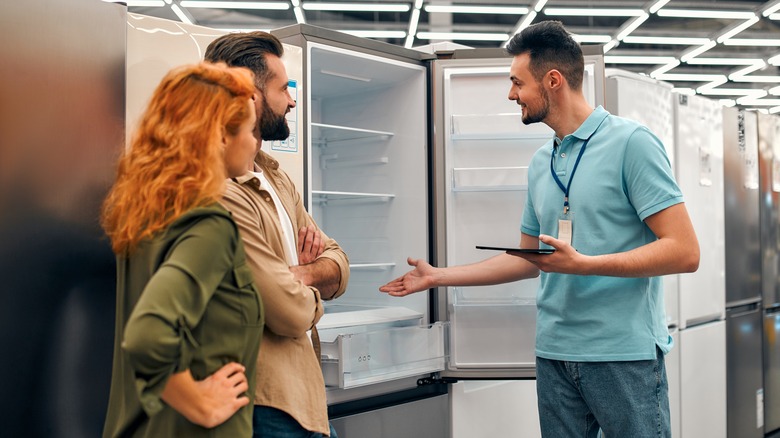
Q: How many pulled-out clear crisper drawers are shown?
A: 1